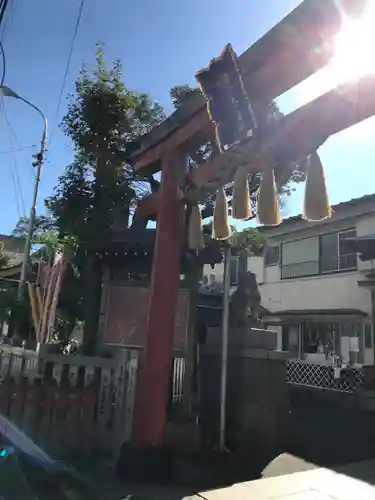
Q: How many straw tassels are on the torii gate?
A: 5